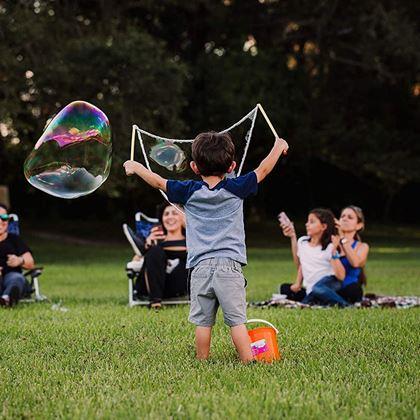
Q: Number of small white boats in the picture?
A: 0